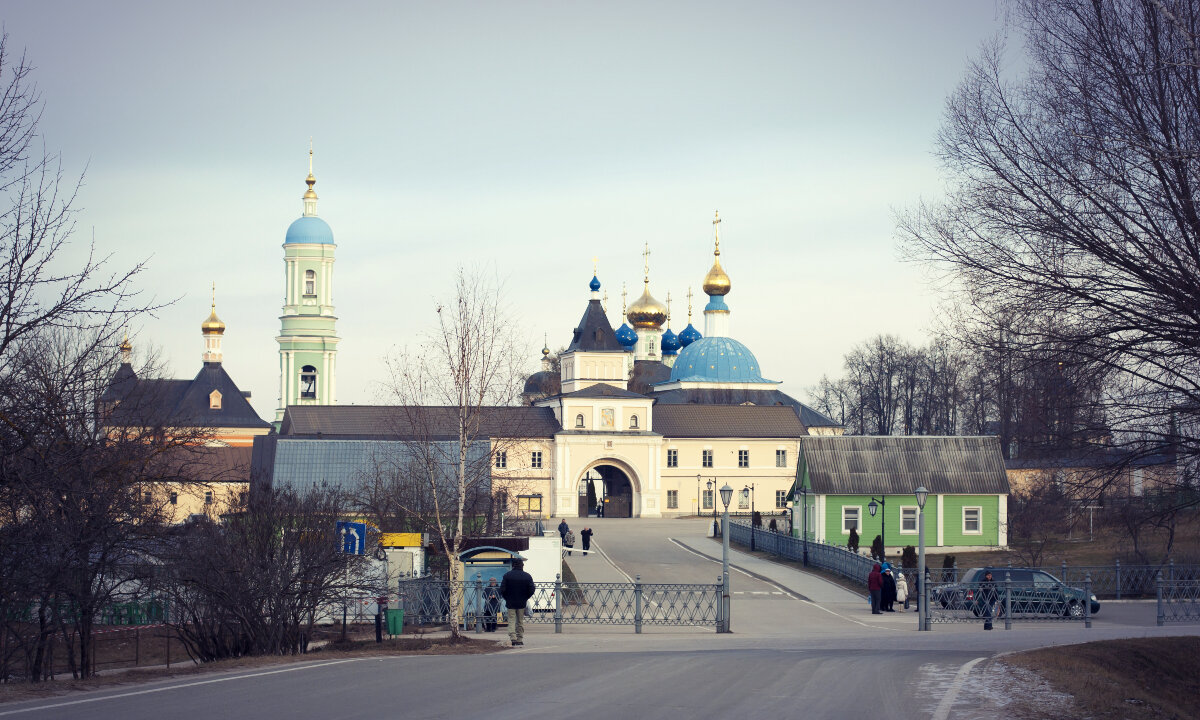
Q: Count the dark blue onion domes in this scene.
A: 4